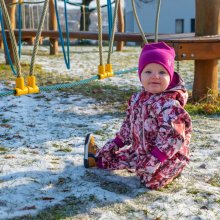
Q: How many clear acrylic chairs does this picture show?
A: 0